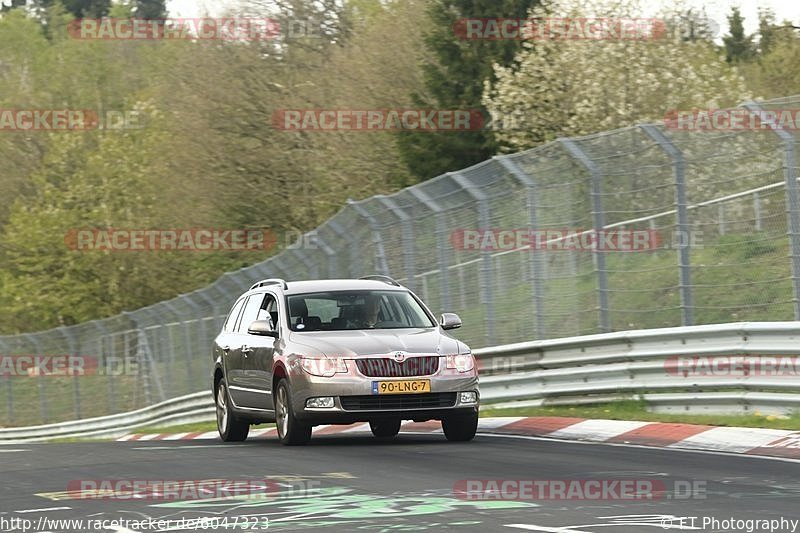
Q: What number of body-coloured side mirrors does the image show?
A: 2